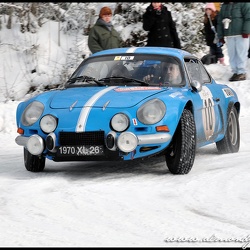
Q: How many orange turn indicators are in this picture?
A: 2